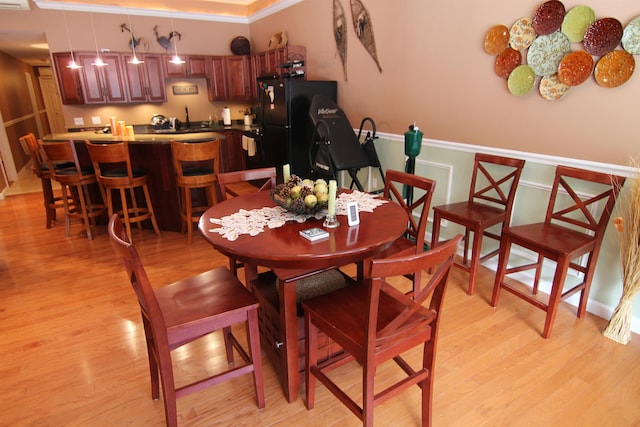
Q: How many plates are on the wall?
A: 12